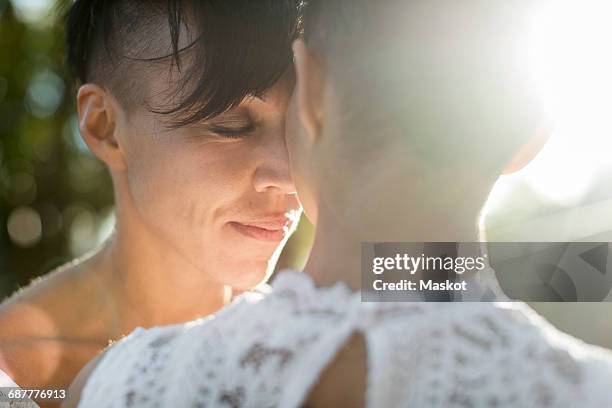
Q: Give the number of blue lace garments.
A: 0